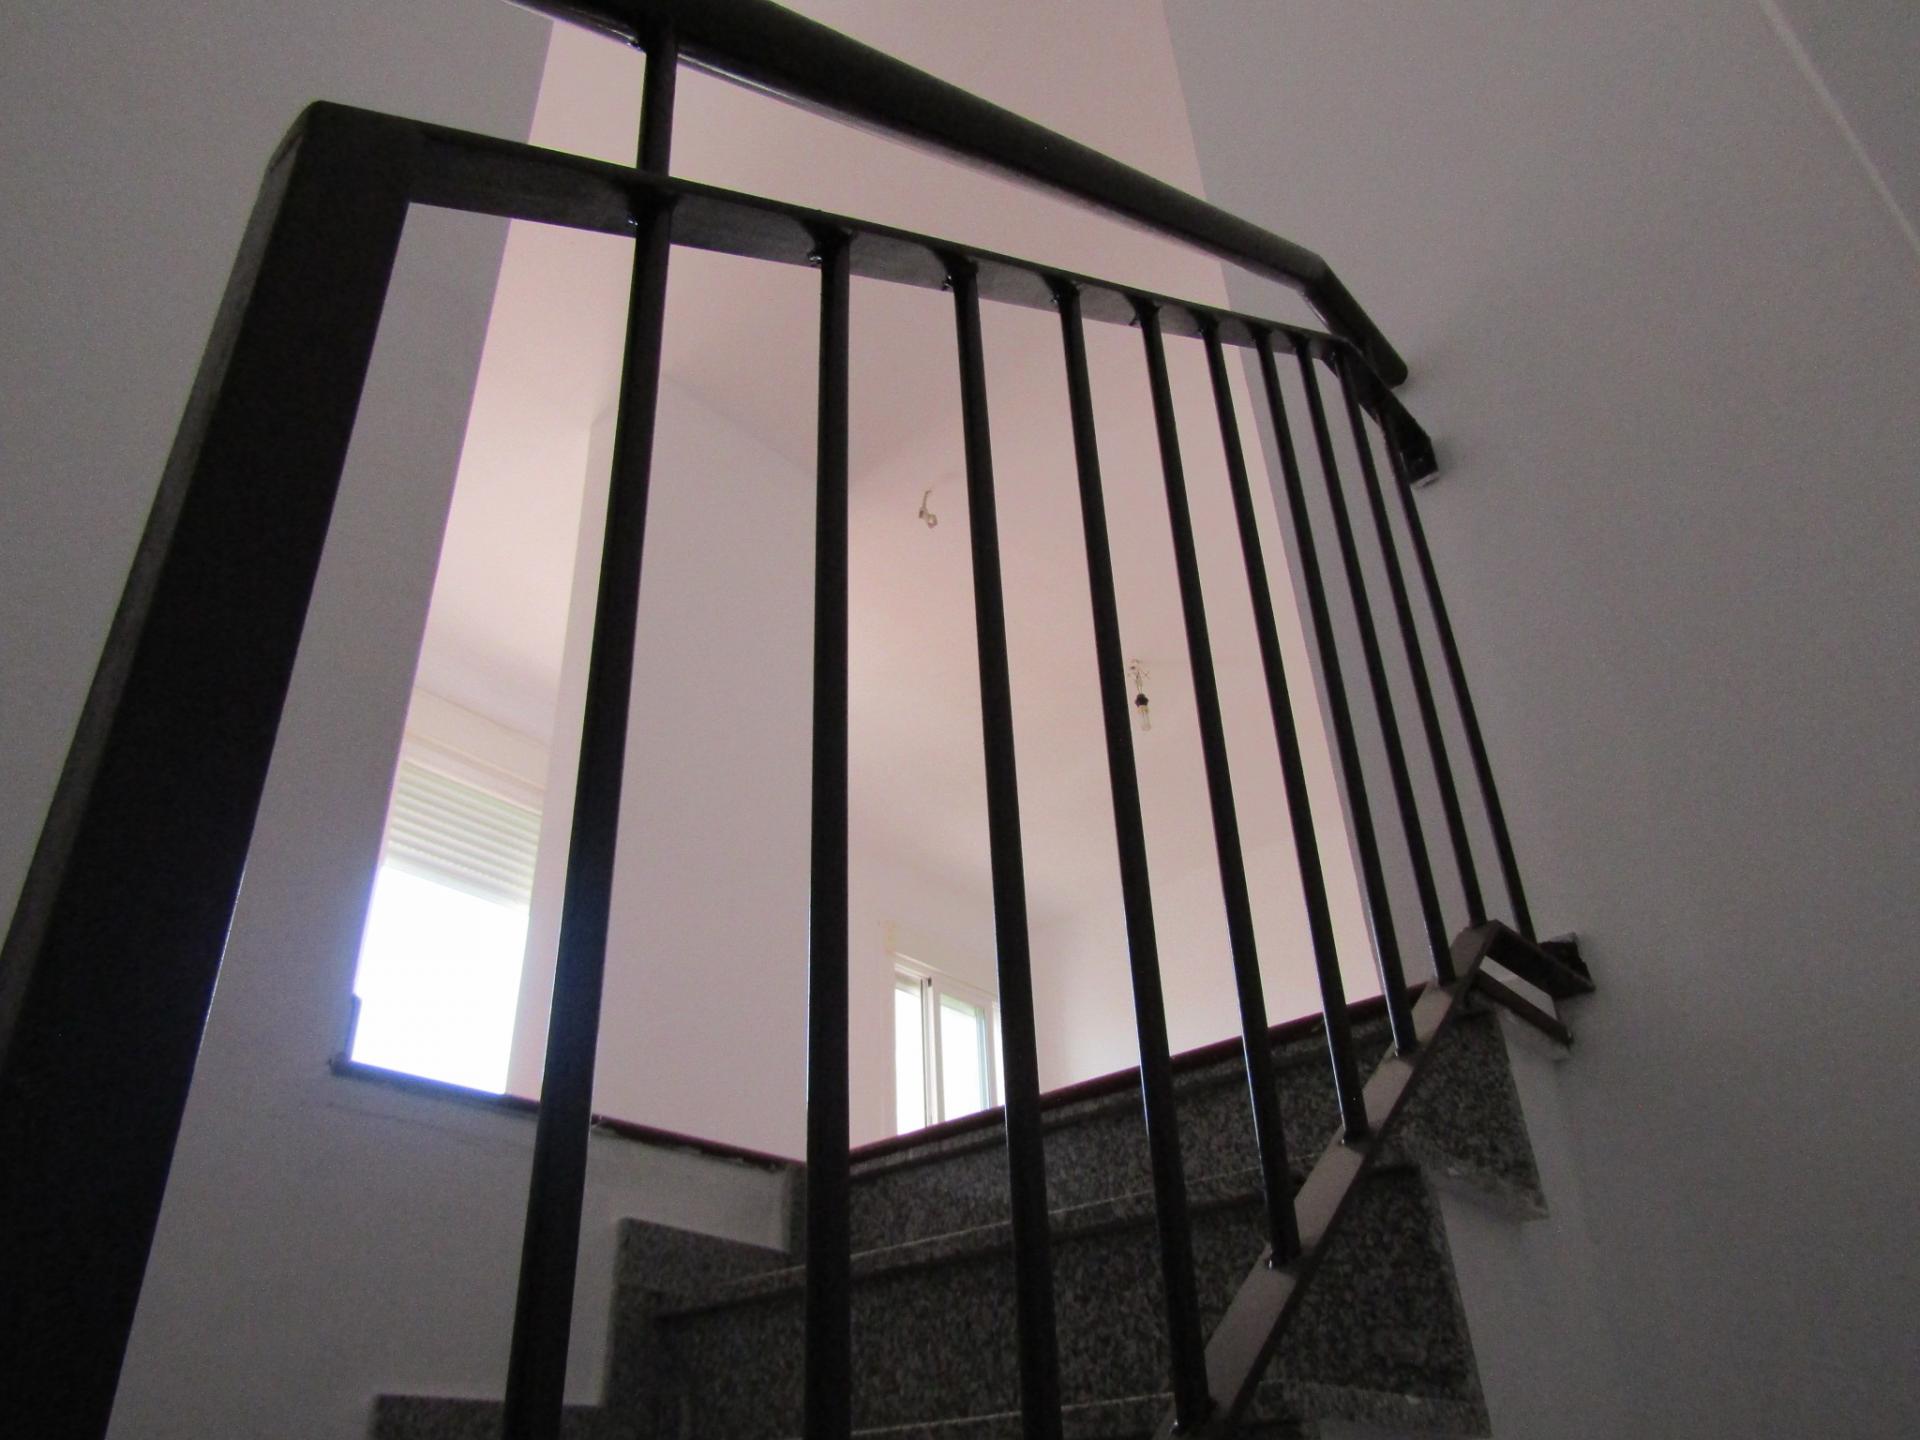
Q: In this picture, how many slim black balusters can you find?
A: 10